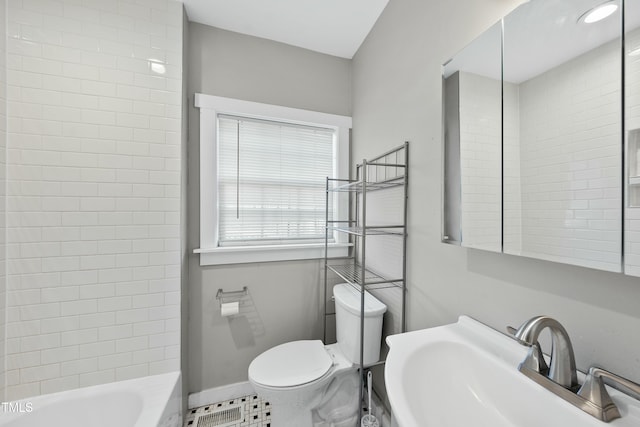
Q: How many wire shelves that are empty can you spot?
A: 3